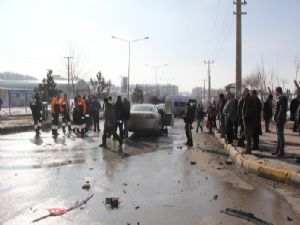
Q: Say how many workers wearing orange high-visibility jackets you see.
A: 3